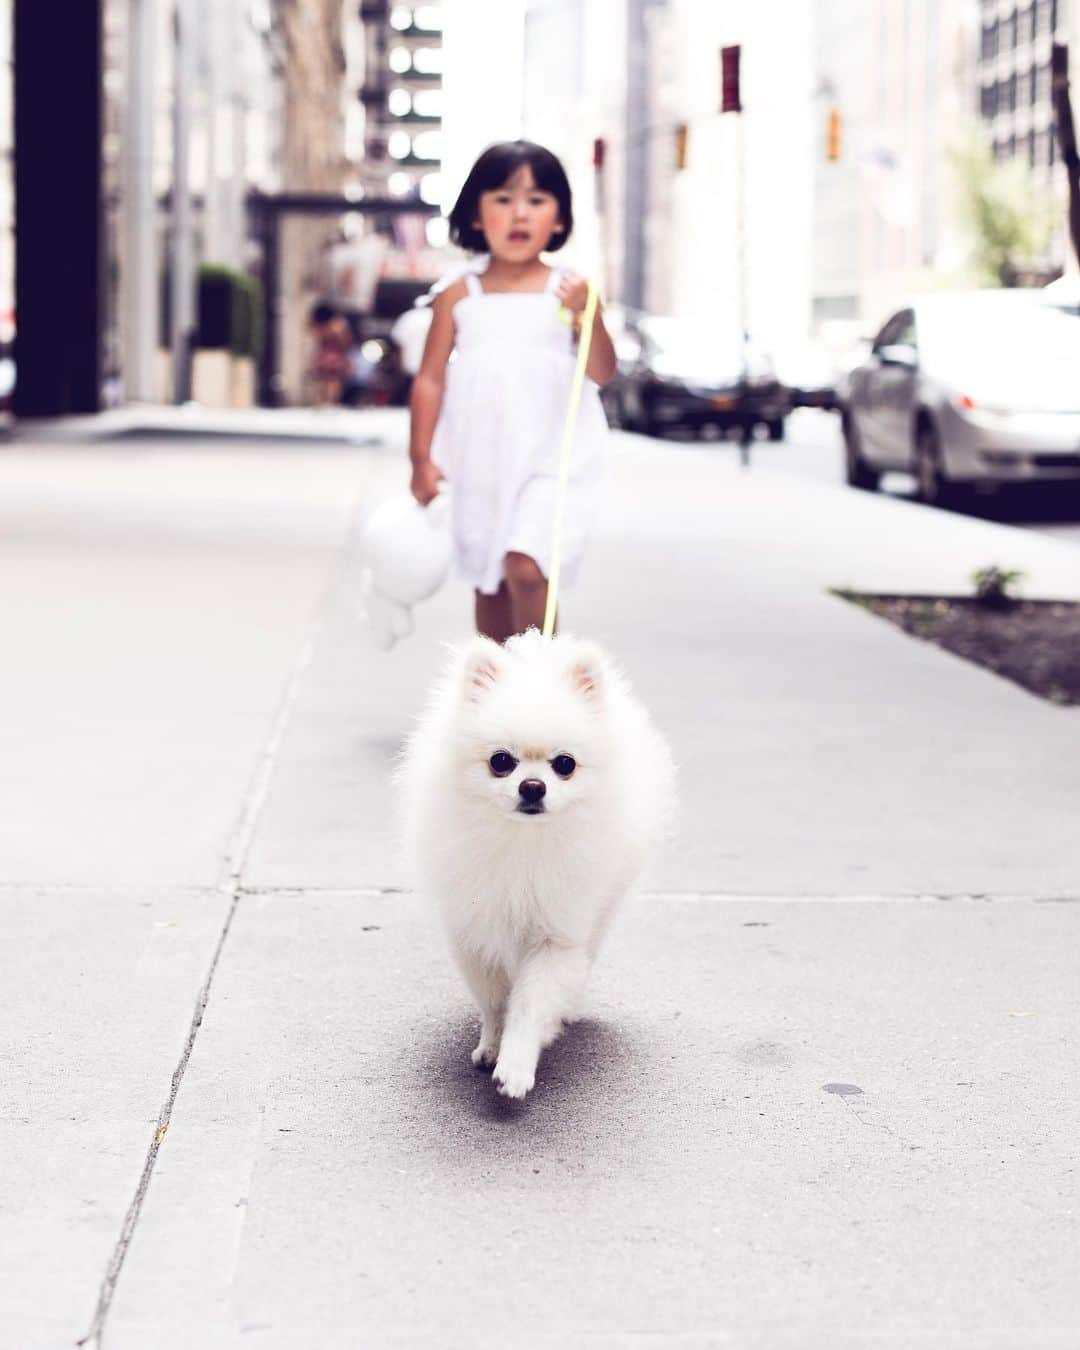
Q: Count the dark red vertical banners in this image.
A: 2